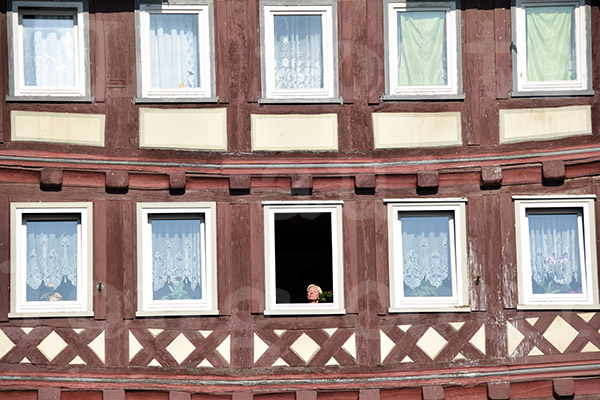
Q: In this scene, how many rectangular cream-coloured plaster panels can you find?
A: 5